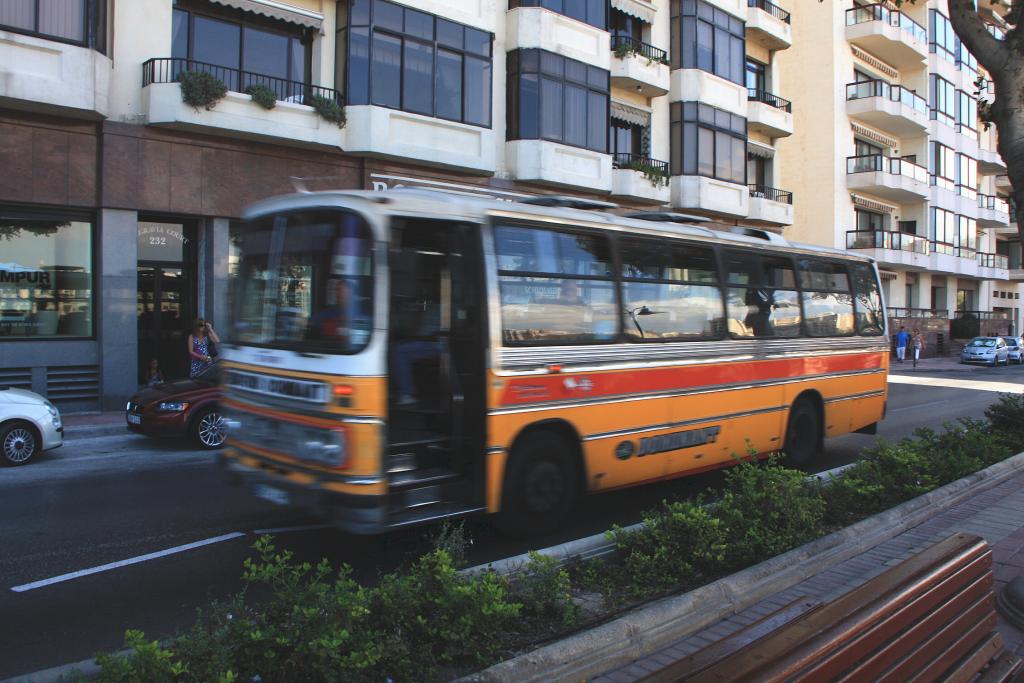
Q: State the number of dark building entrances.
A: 1